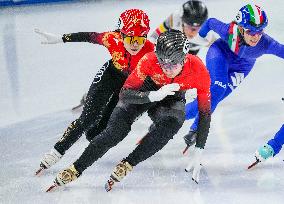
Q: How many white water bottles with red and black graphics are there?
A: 0